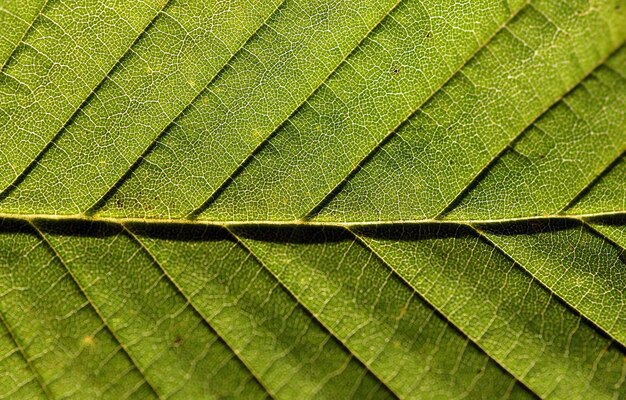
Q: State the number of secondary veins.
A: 14